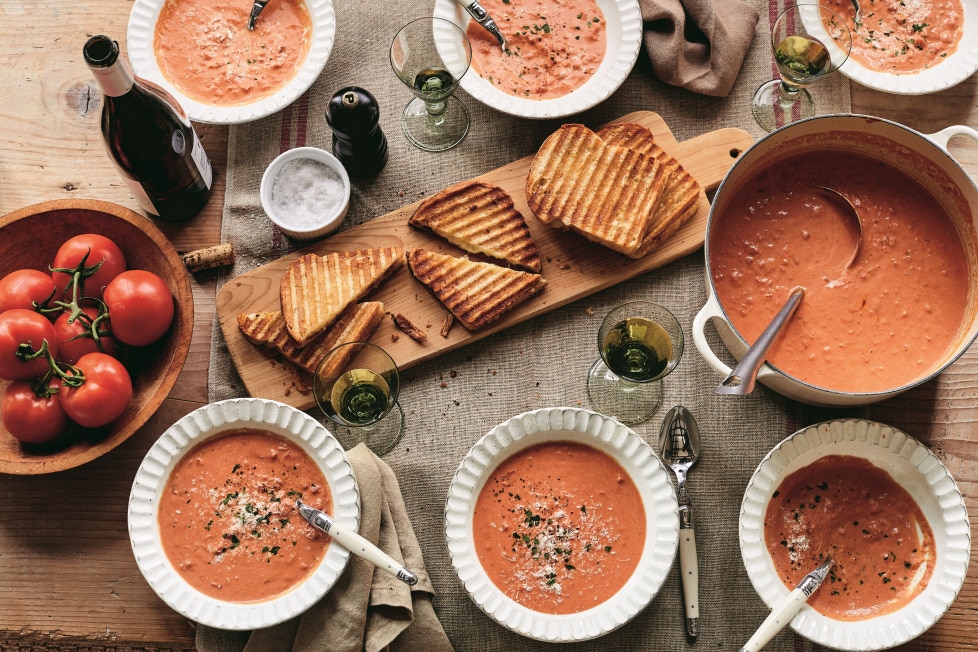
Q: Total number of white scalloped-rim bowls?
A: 6